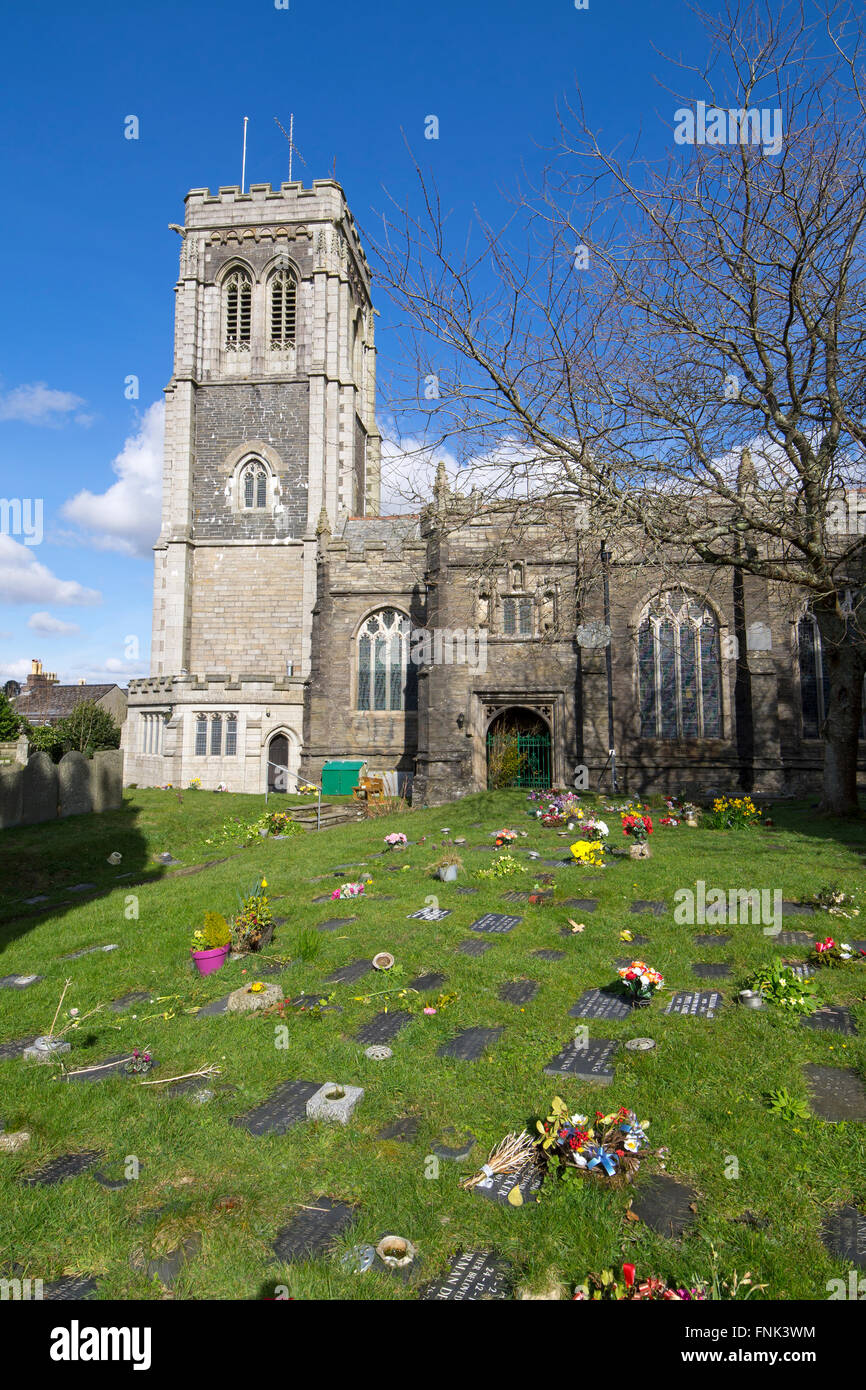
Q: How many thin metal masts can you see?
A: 2